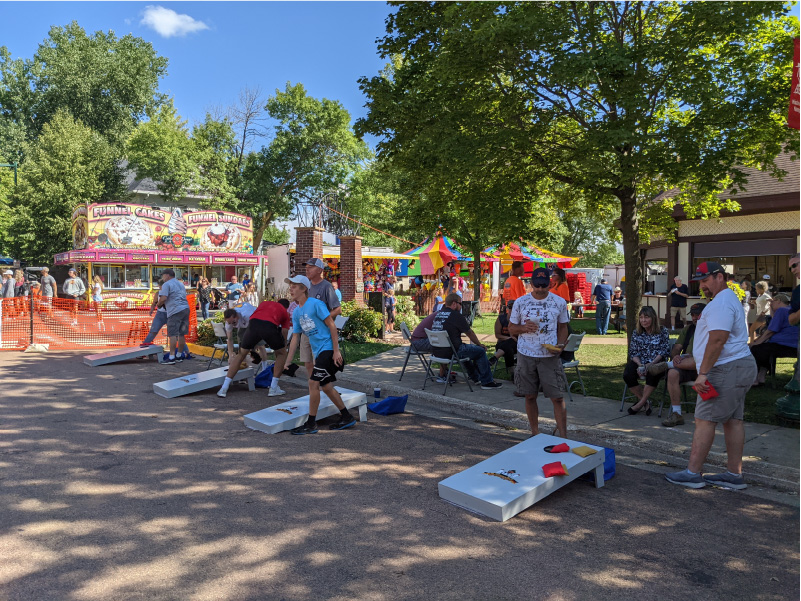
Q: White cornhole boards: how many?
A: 4